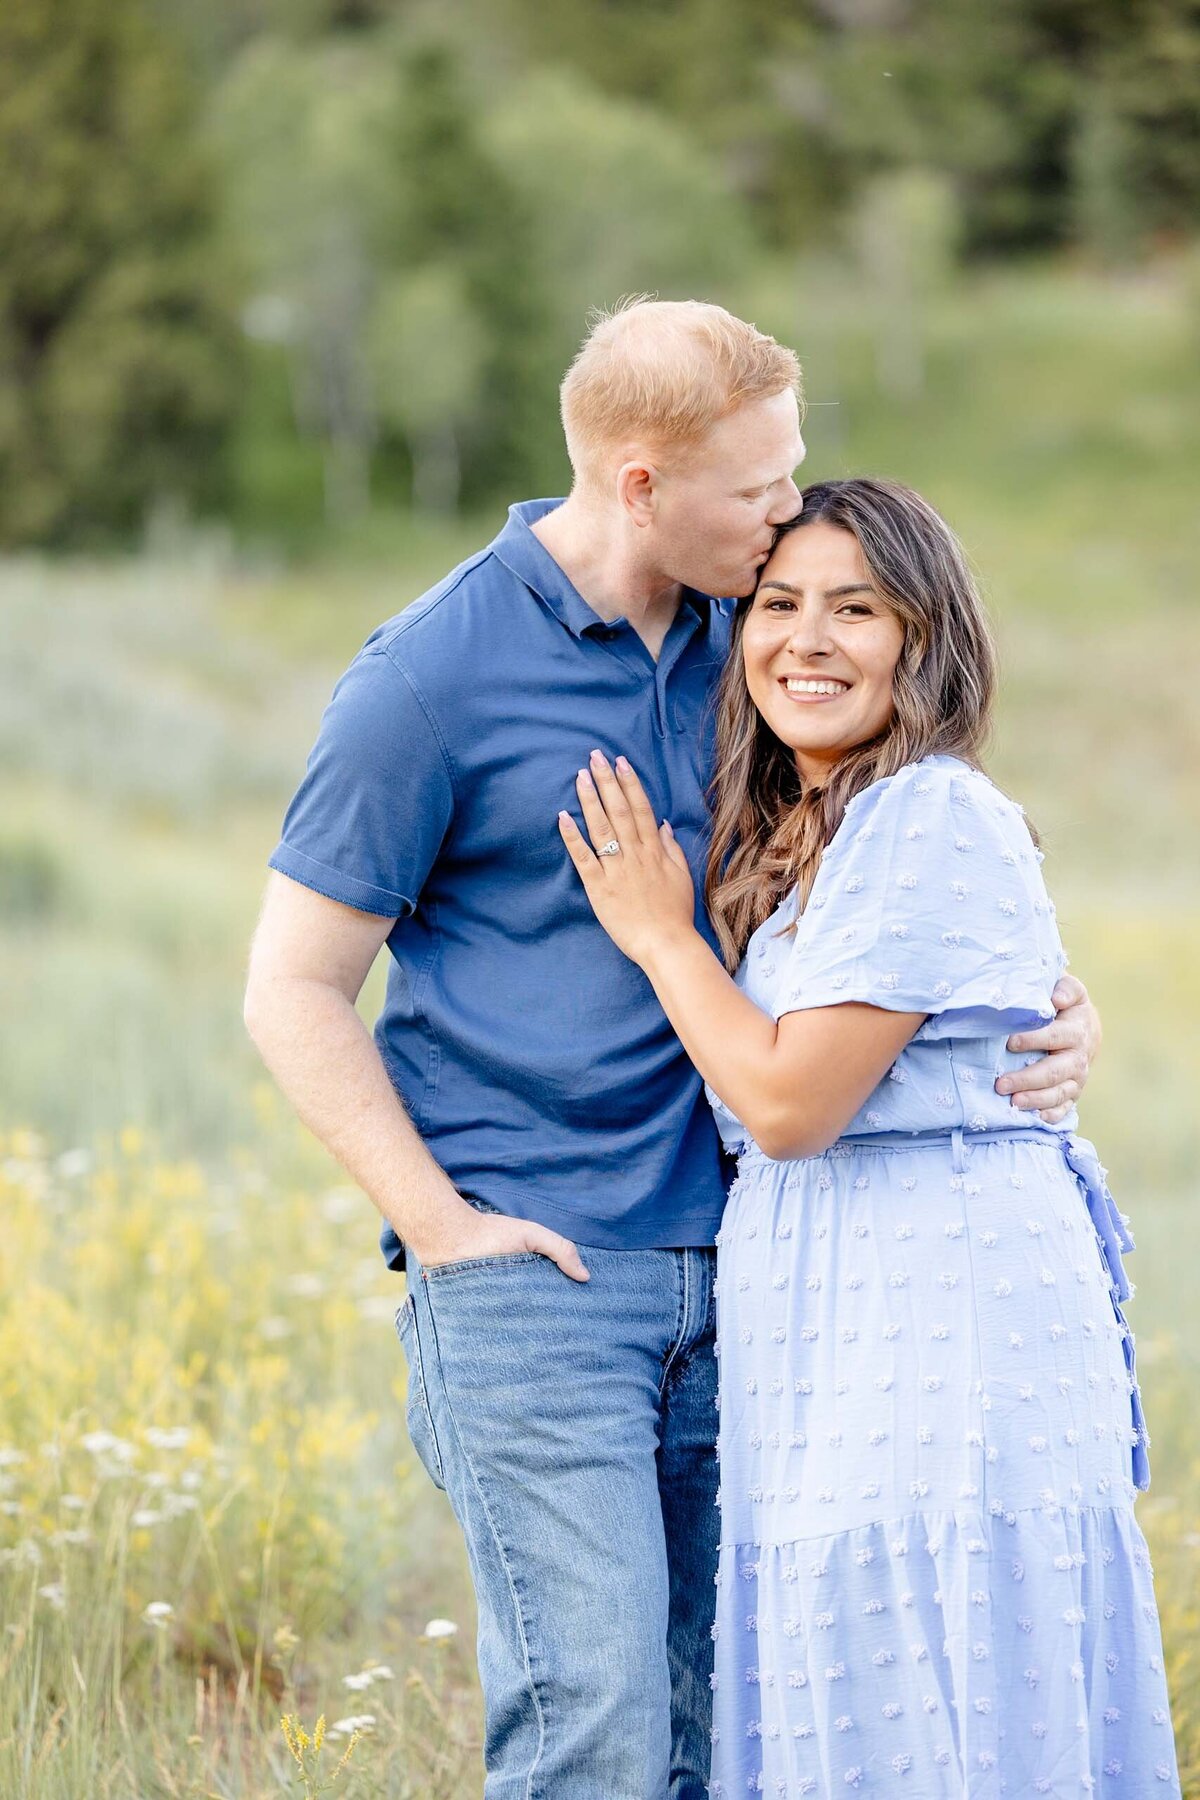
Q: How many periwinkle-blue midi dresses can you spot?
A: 1